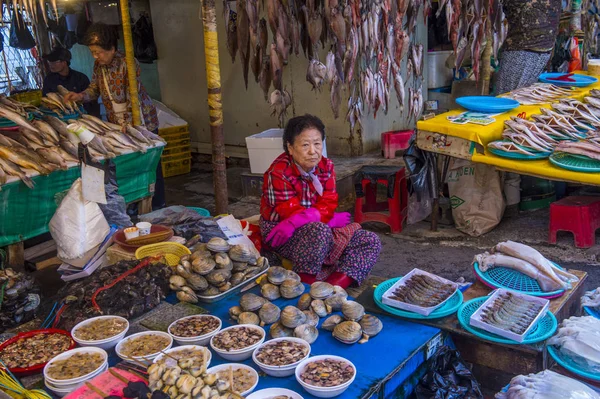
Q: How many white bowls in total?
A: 10